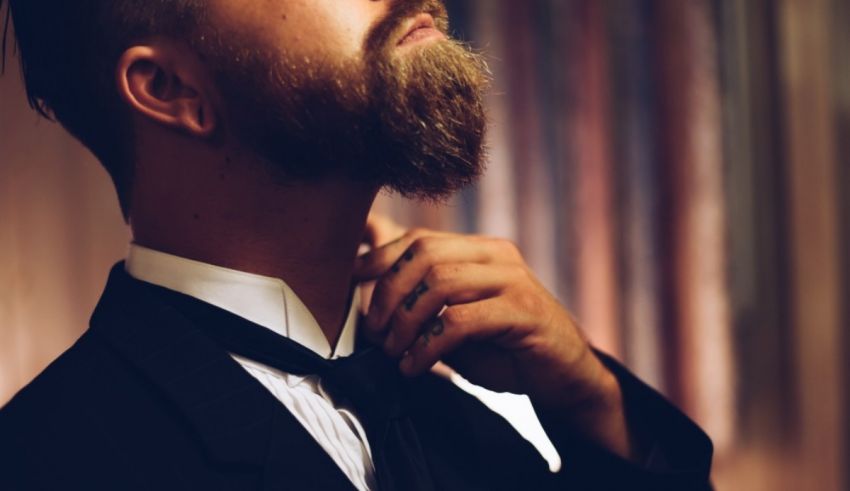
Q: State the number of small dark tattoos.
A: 3